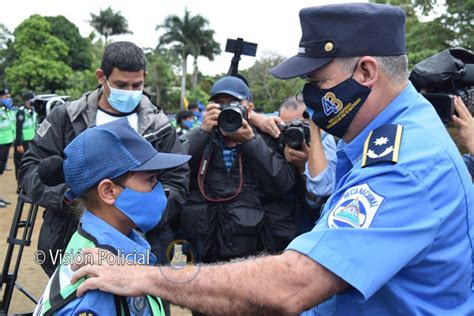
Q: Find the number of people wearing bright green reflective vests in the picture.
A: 3